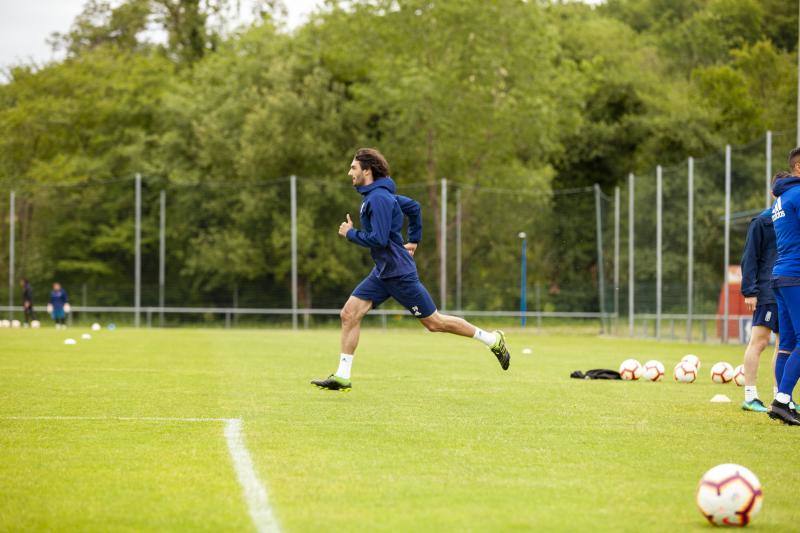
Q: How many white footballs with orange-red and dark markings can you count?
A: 7